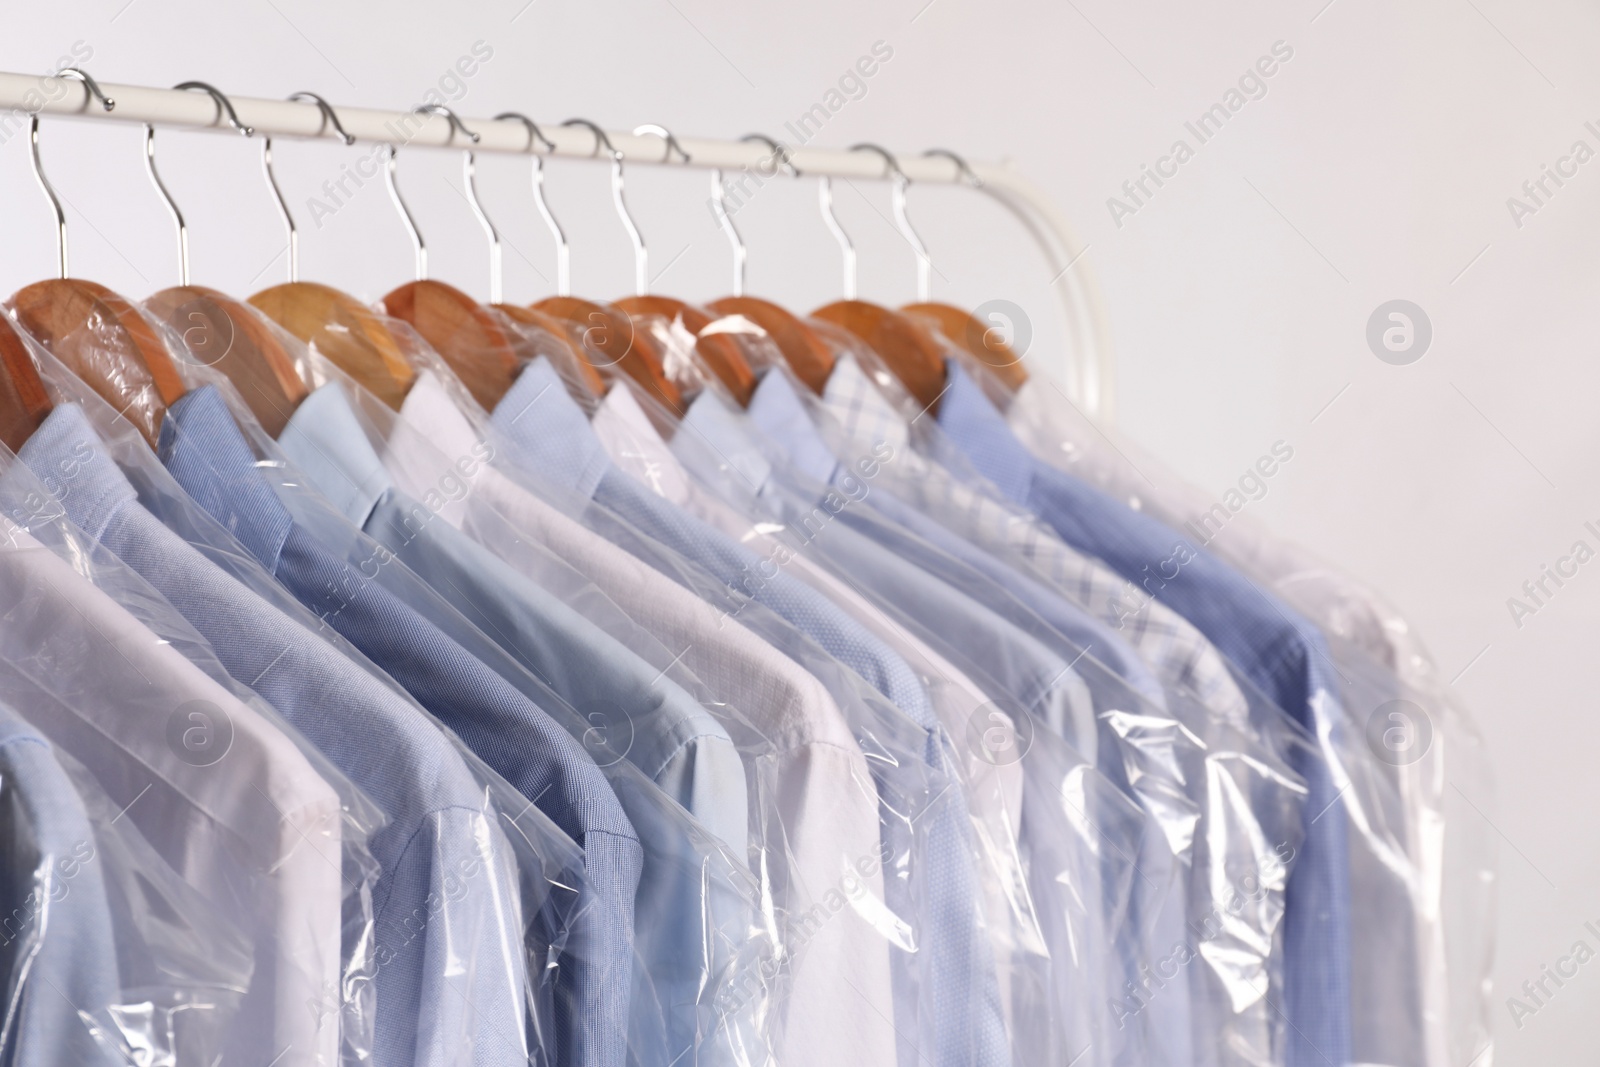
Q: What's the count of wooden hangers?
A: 11